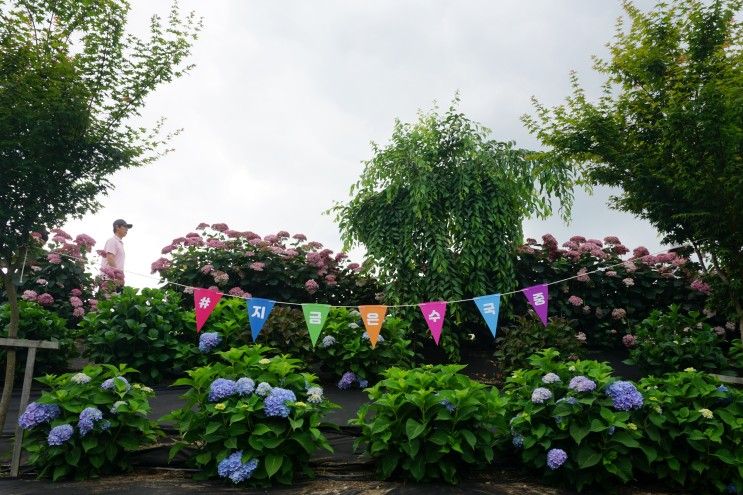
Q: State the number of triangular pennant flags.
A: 7